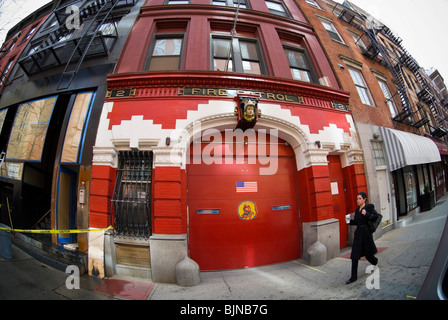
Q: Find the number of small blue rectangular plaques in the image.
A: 2